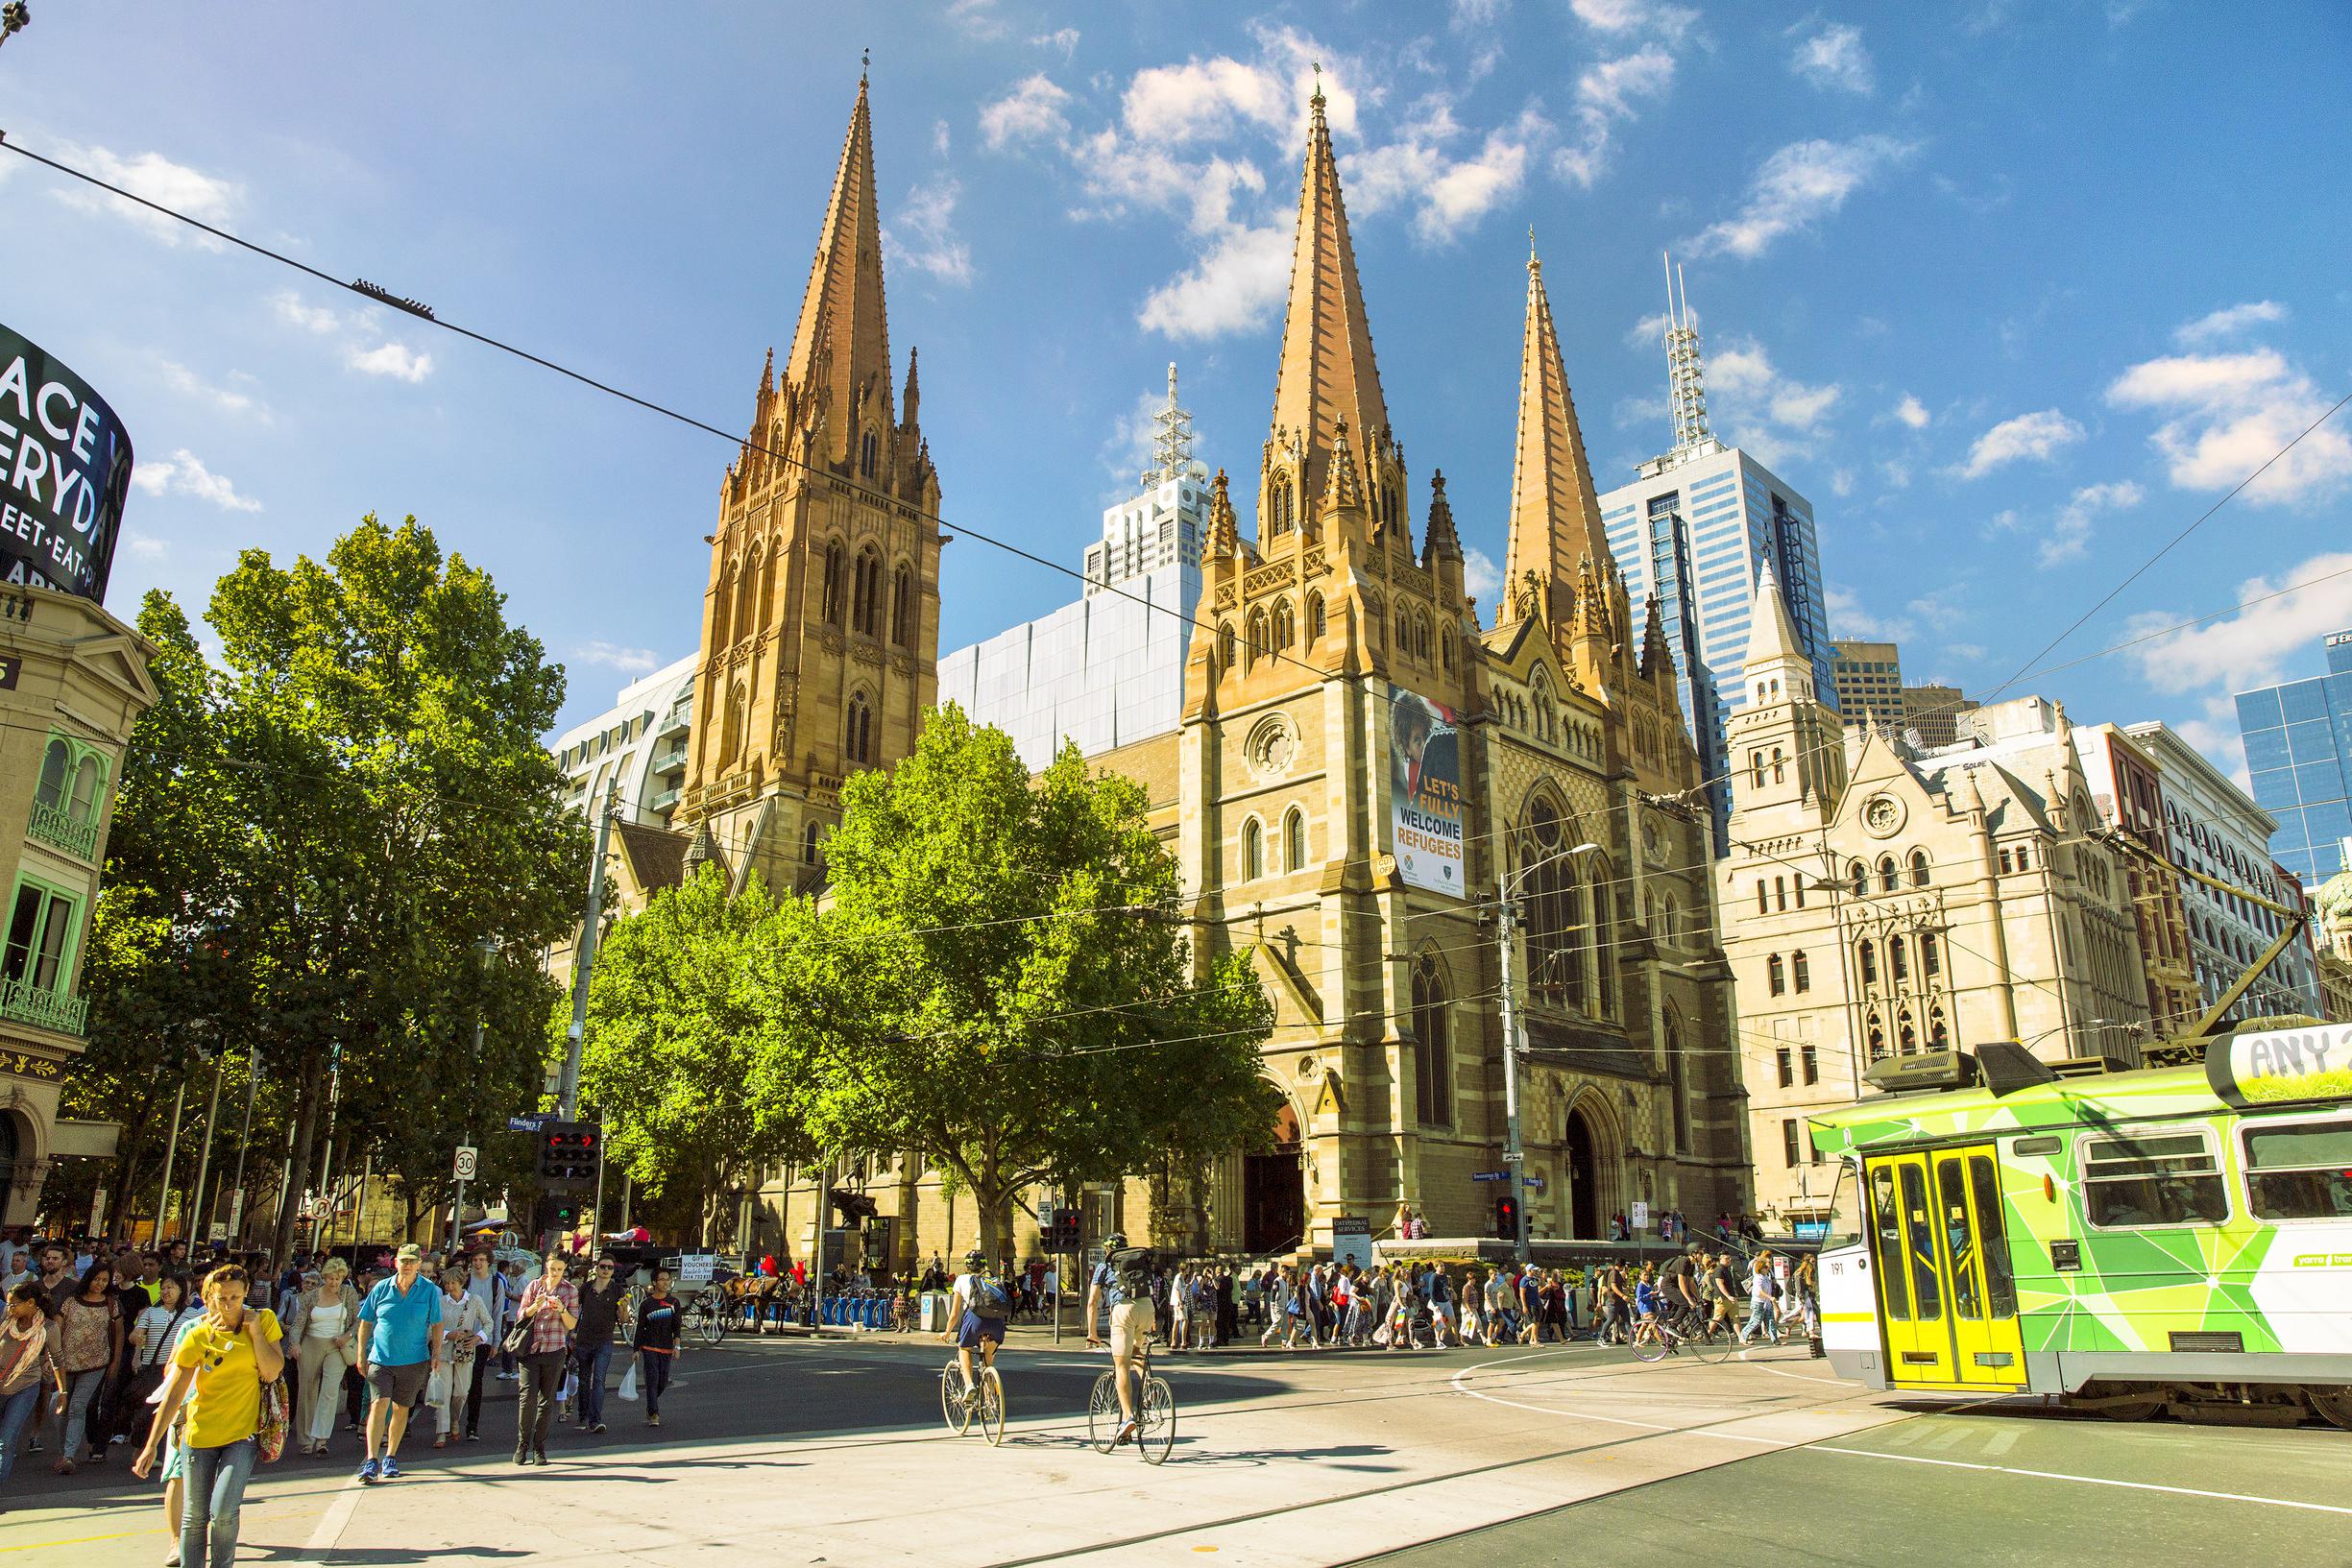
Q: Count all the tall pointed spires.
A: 3